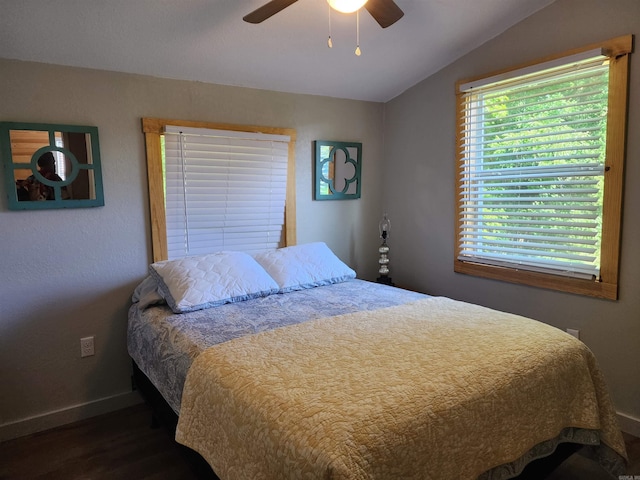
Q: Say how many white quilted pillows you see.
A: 2